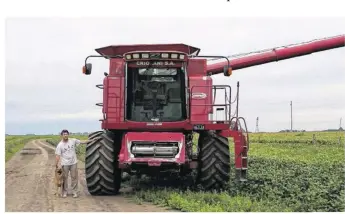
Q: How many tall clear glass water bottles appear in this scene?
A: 0